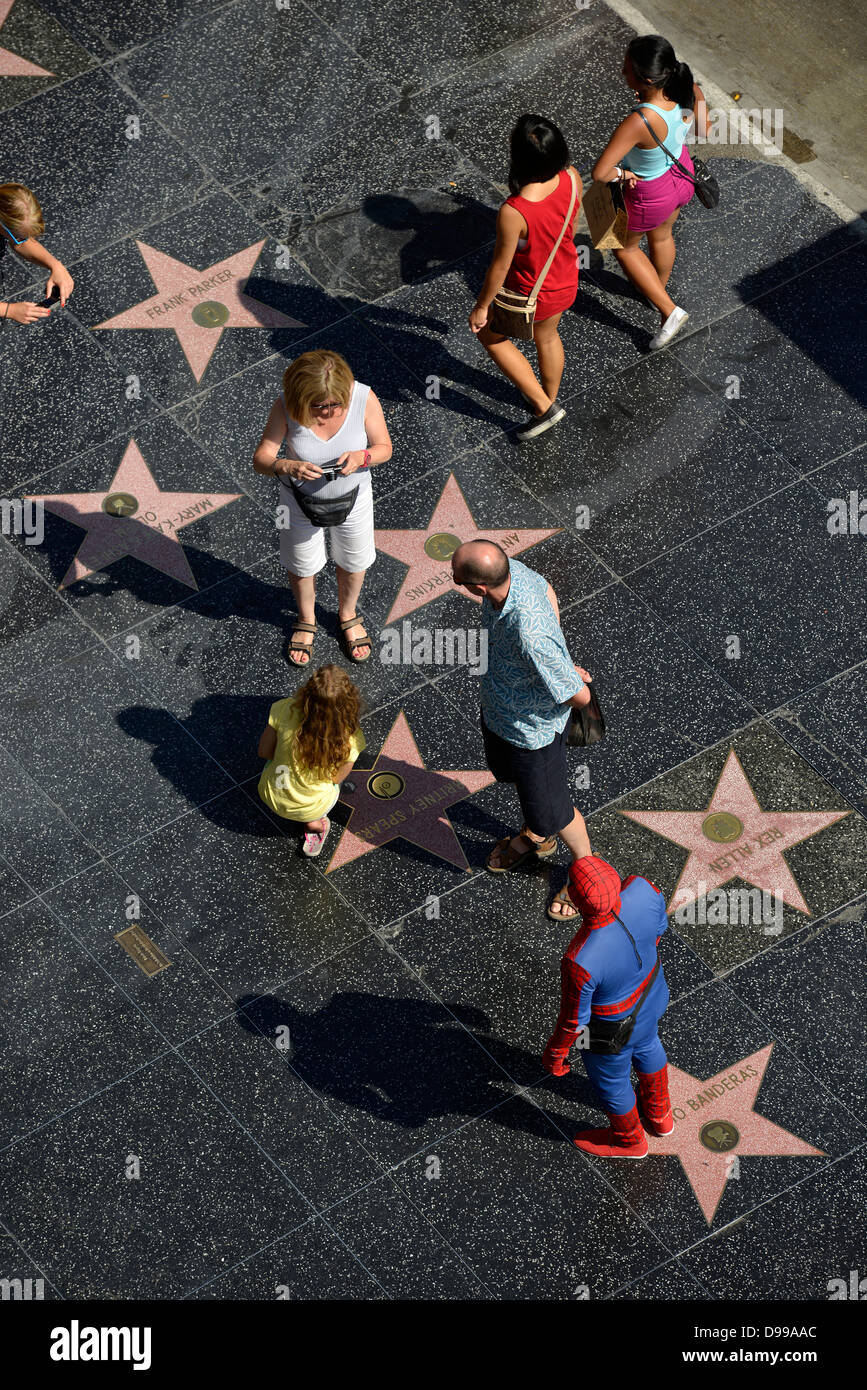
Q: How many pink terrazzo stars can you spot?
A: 7